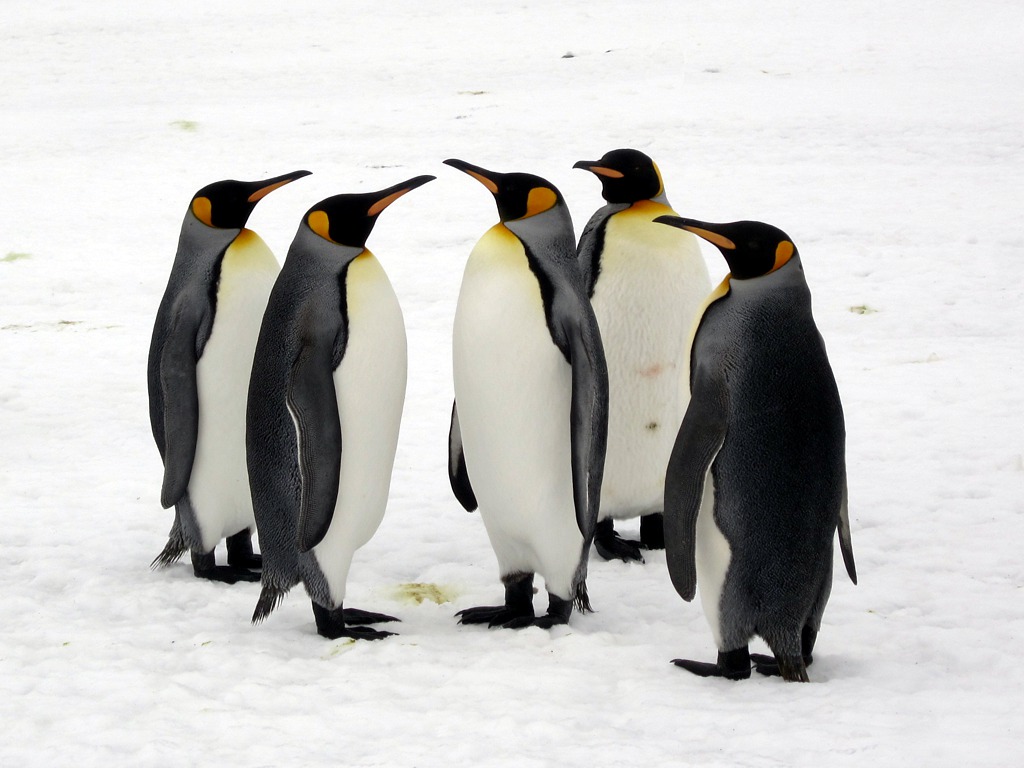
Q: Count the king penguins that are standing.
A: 5